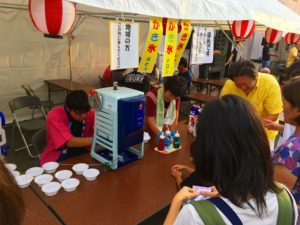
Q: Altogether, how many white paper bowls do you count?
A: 11